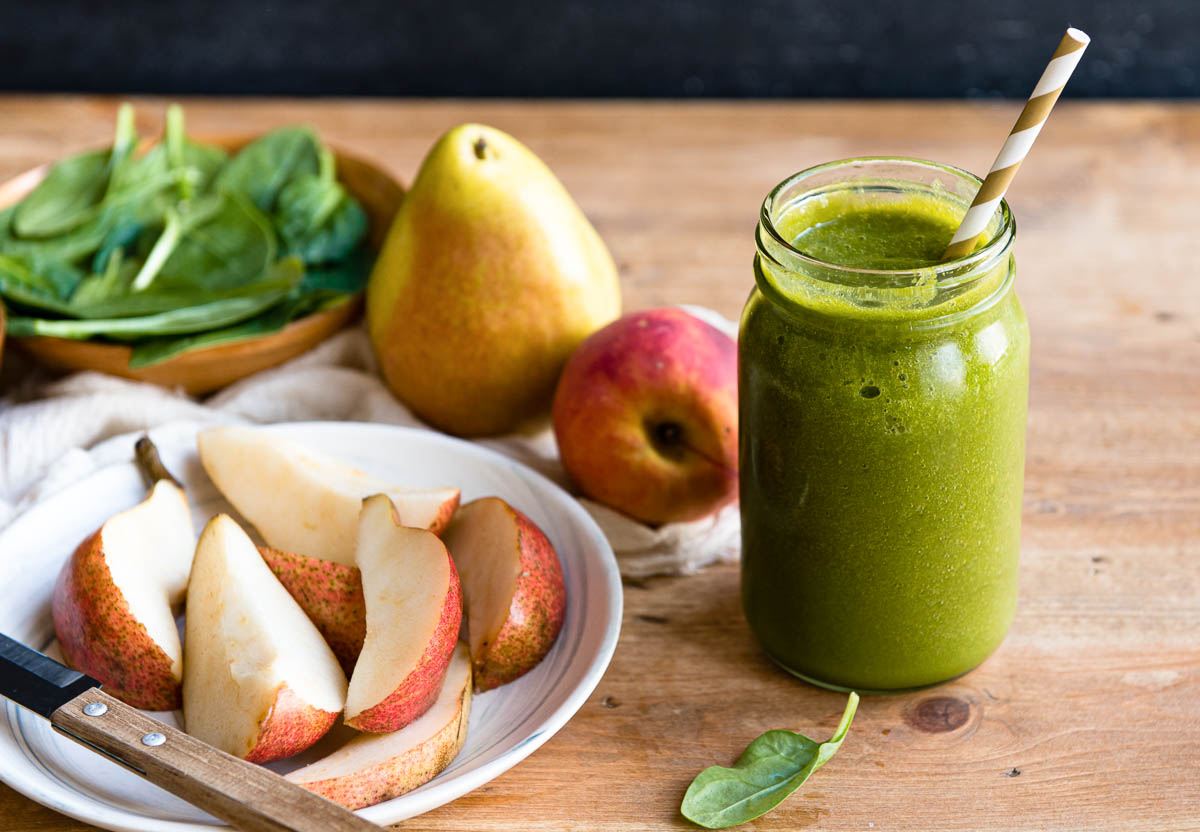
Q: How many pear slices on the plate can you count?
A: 7